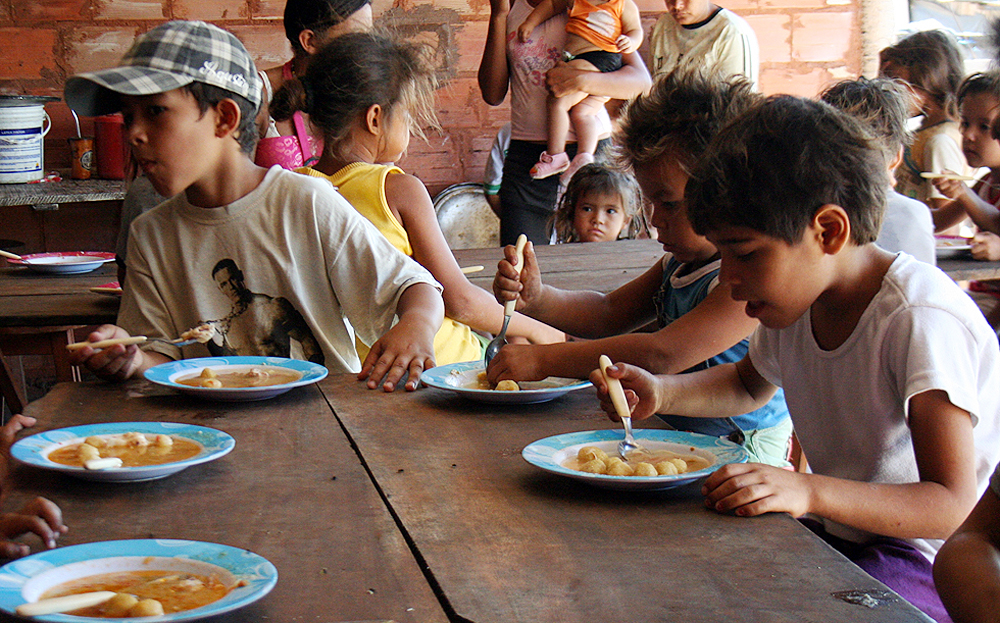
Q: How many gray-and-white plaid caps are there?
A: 1